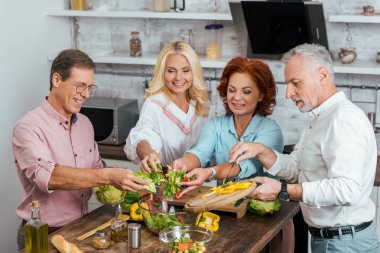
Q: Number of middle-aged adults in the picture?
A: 4